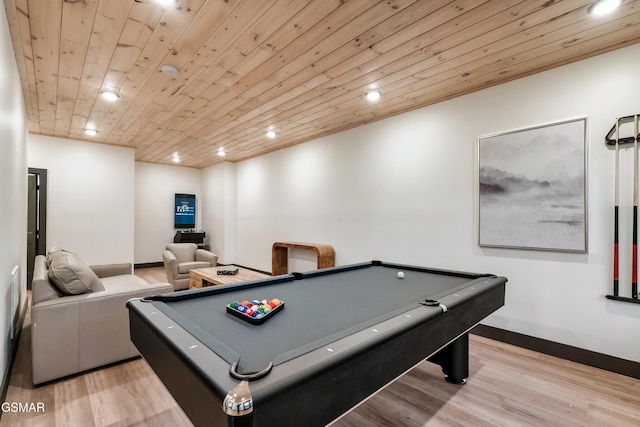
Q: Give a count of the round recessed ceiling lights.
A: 8